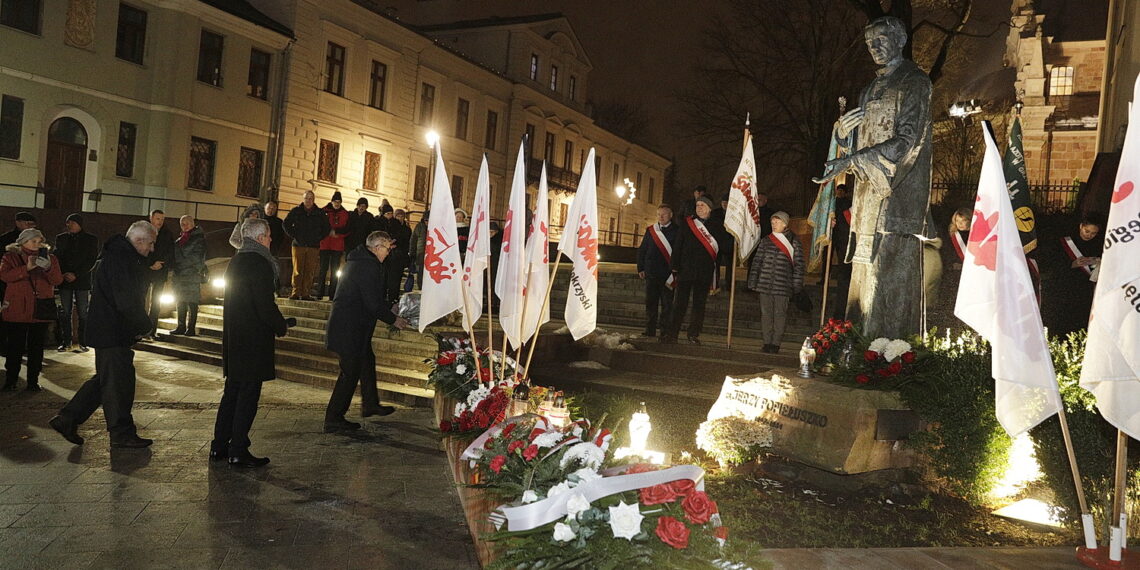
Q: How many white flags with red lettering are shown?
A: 8